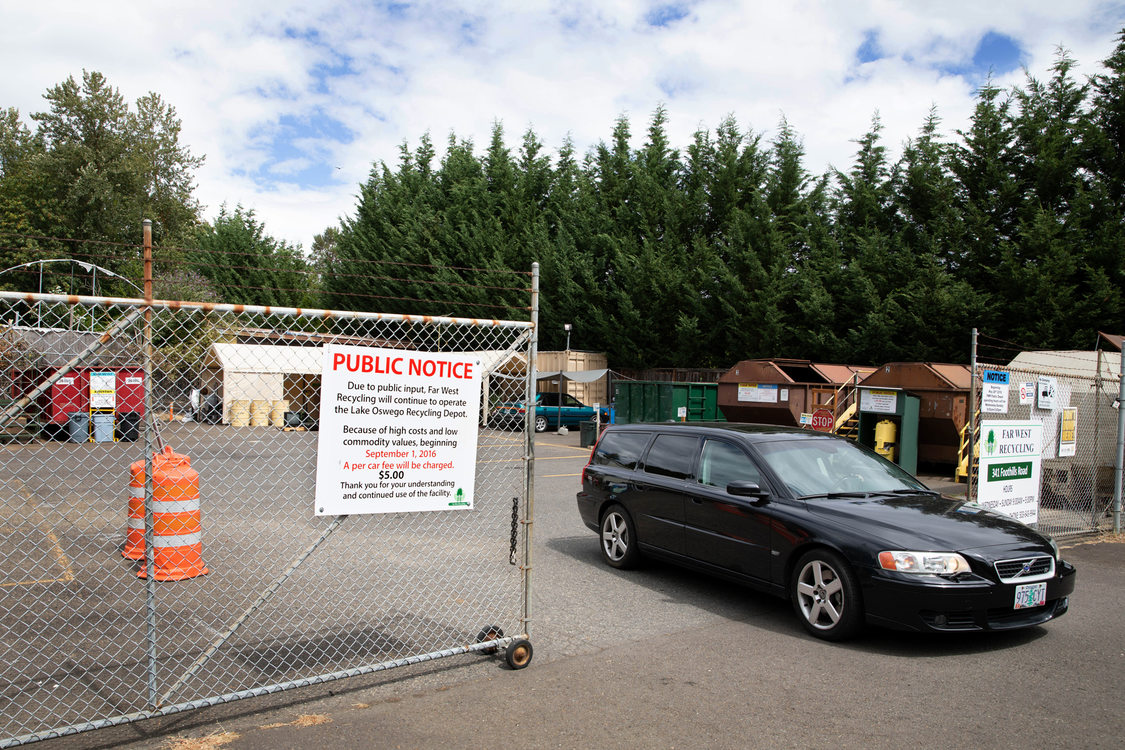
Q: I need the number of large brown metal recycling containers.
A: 2